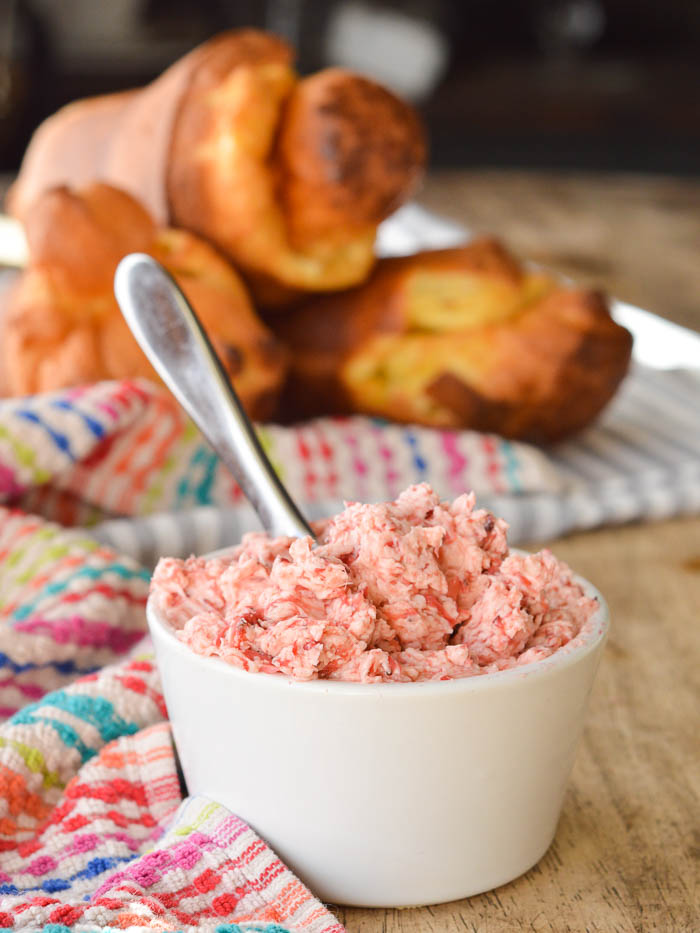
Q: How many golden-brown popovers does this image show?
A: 3